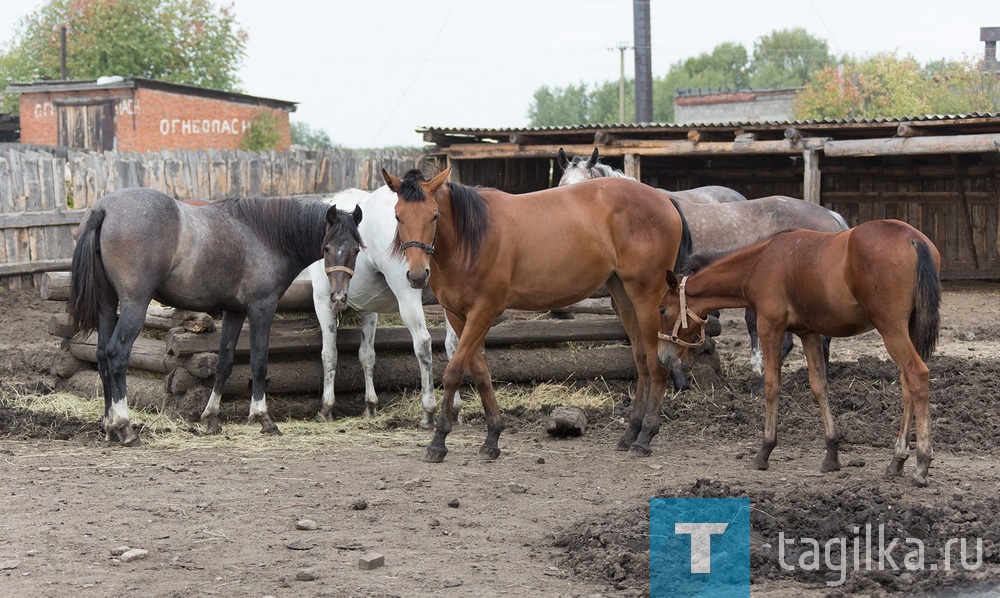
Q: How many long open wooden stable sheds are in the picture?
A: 1